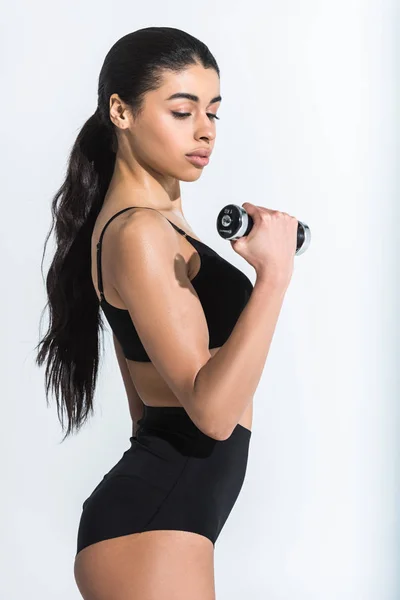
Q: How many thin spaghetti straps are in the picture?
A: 1